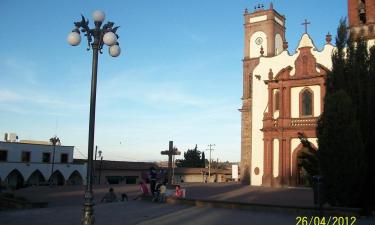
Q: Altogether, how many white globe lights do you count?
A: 4